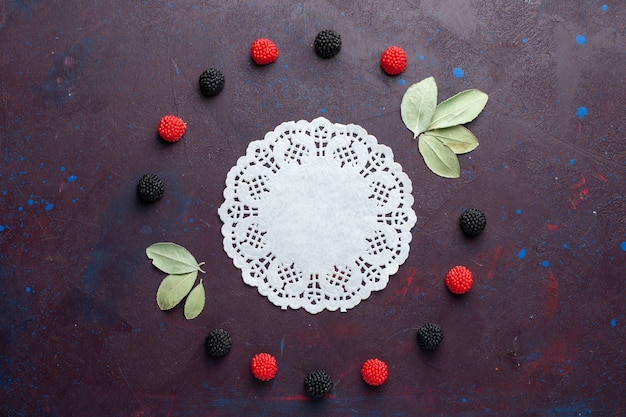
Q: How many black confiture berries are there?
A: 7